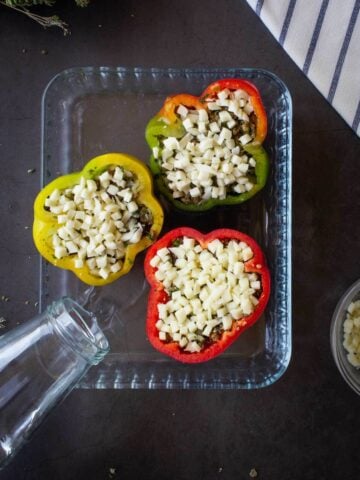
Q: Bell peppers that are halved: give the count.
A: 3